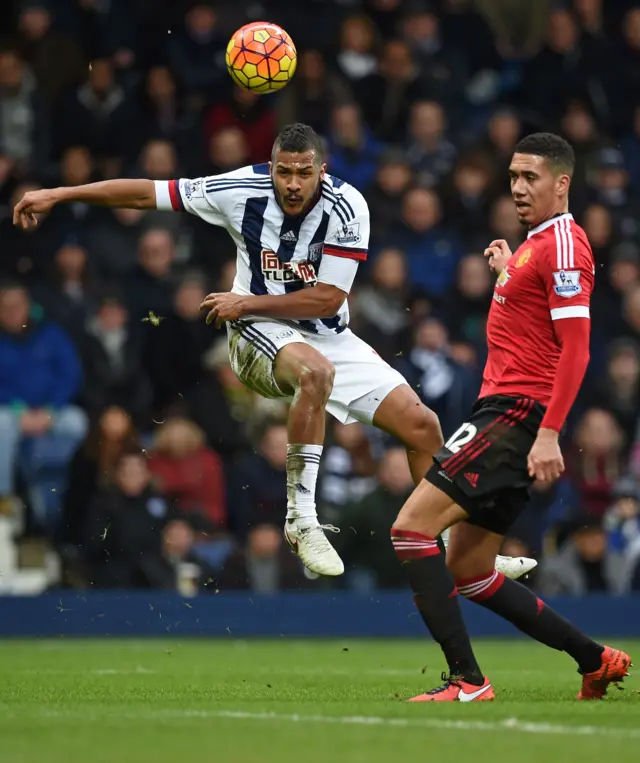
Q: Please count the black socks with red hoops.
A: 2